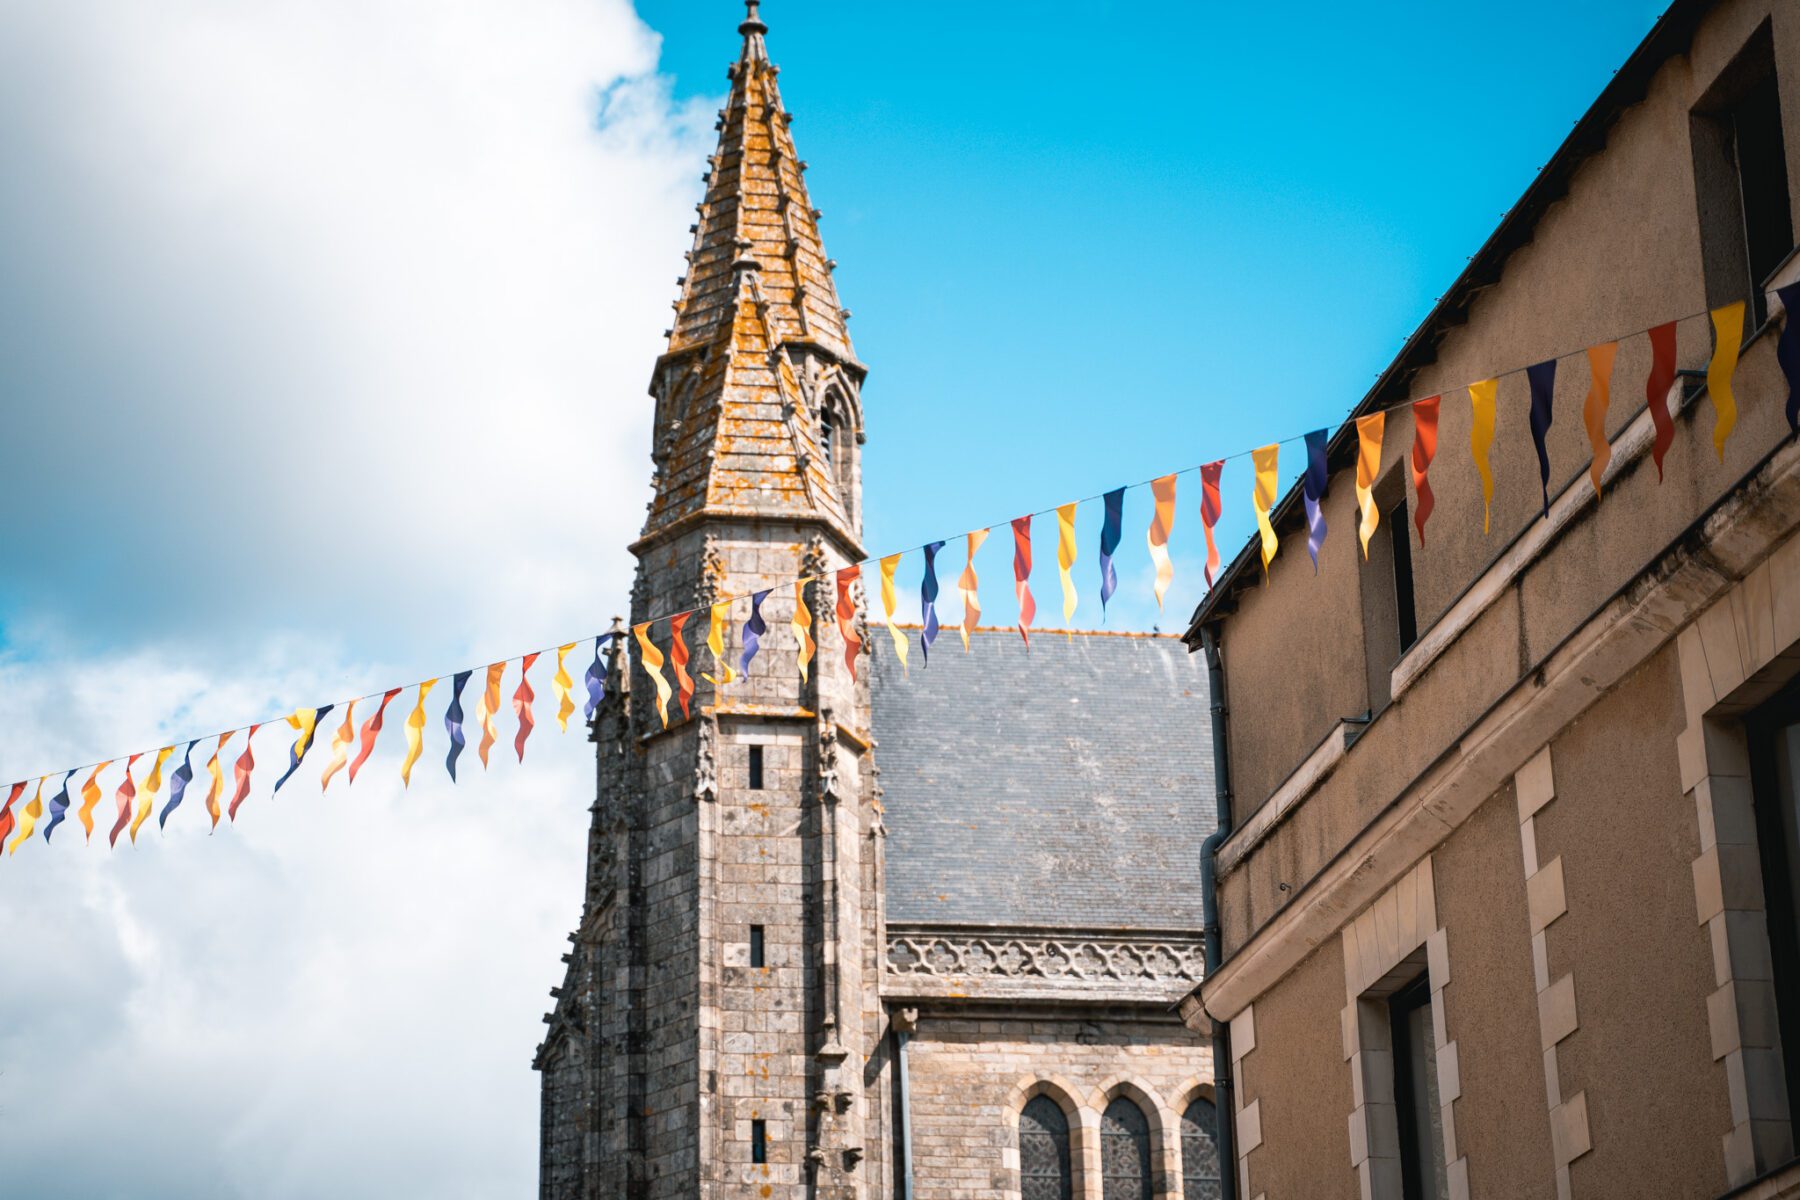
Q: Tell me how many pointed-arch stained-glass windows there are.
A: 3